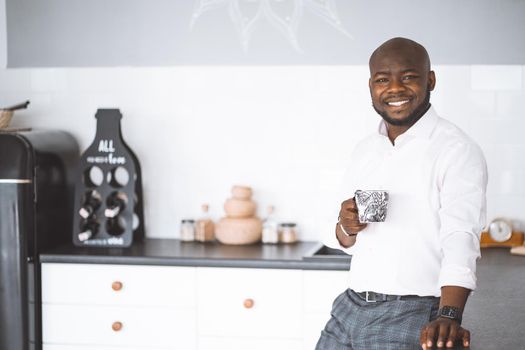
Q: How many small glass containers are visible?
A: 4